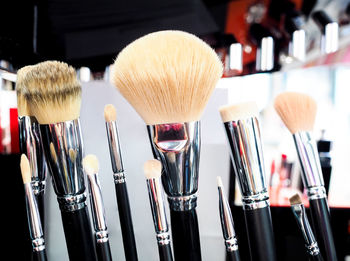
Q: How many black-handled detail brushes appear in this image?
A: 6